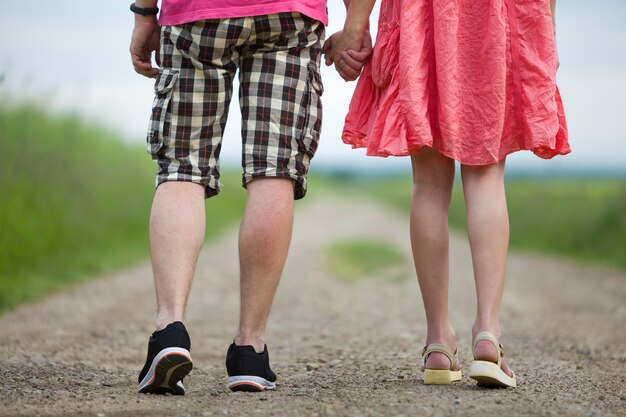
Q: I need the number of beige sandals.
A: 2